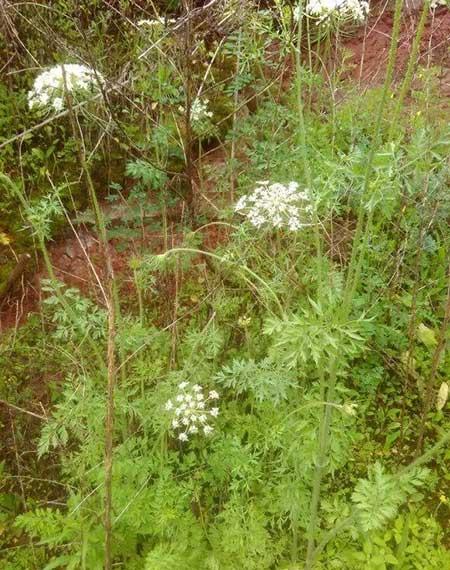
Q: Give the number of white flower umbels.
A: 6